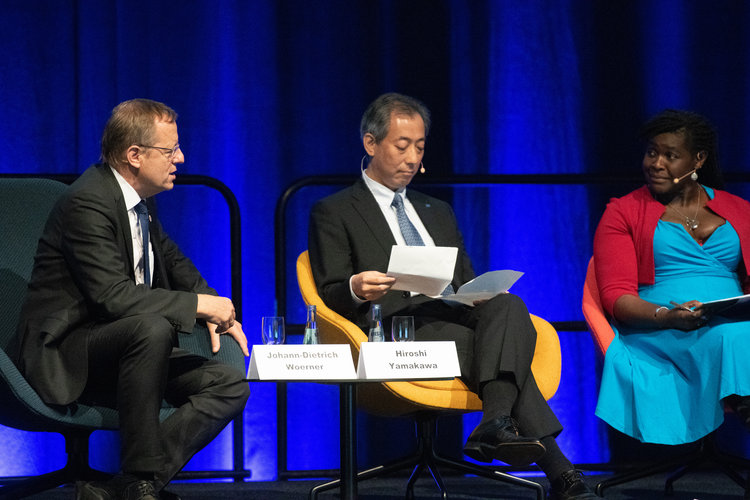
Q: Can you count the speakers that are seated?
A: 3